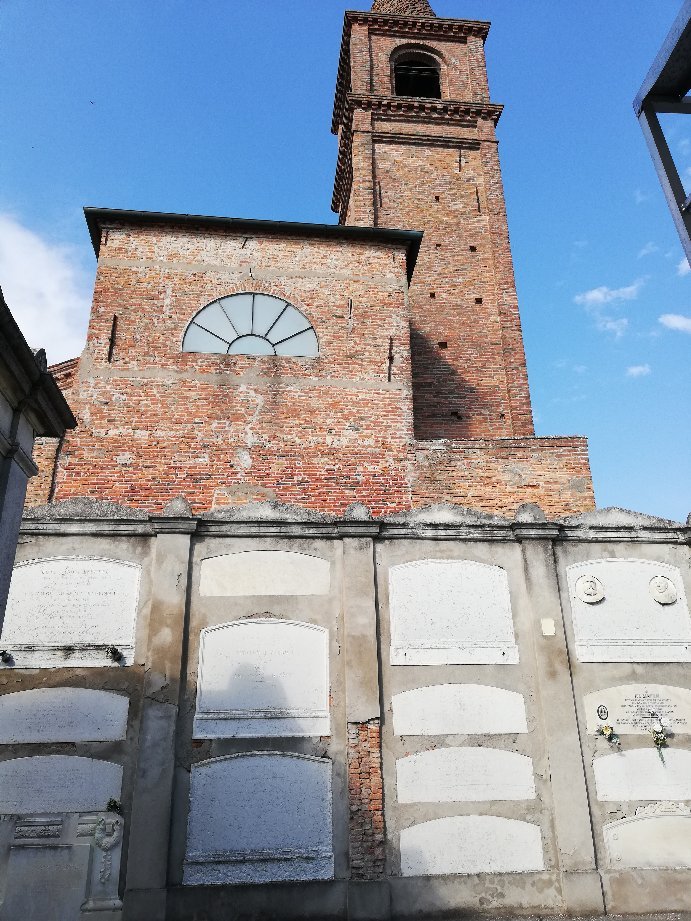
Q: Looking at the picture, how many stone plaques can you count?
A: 15